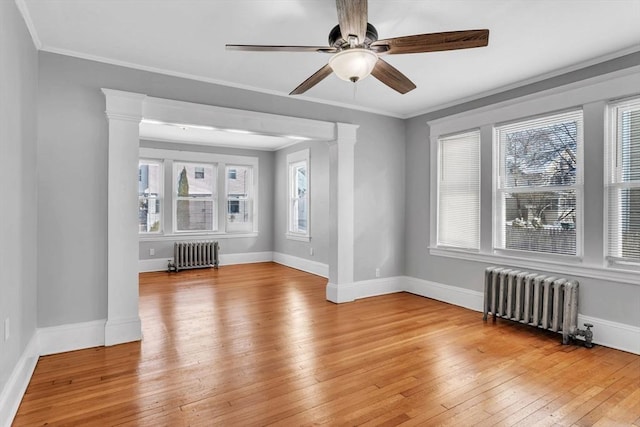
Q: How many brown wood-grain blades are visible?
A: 5